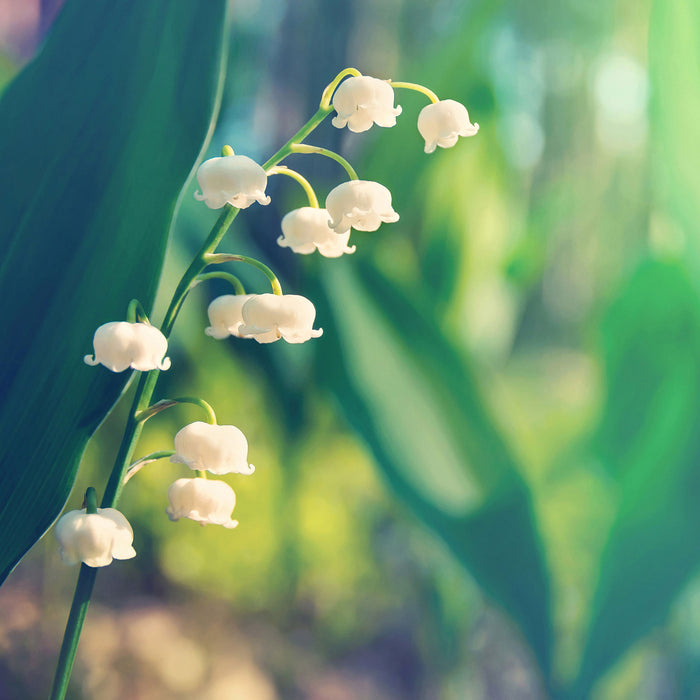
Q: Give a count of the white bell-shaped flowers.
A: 11